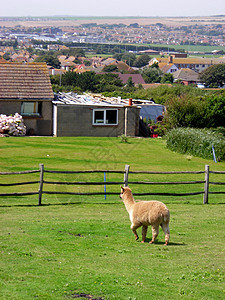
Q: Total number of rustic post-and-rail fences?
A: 1